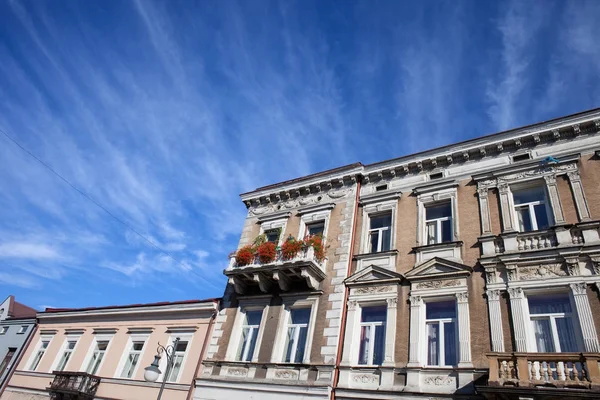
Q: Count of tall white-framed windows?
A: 15